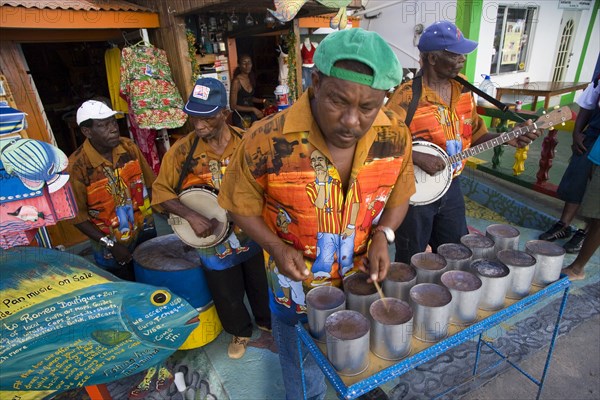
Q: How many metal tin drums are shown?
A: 14